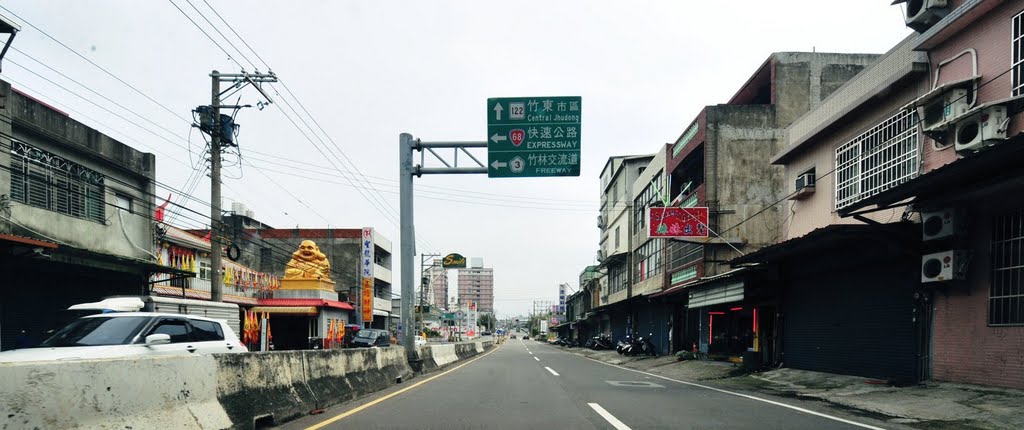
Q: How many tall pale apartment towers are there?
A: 2